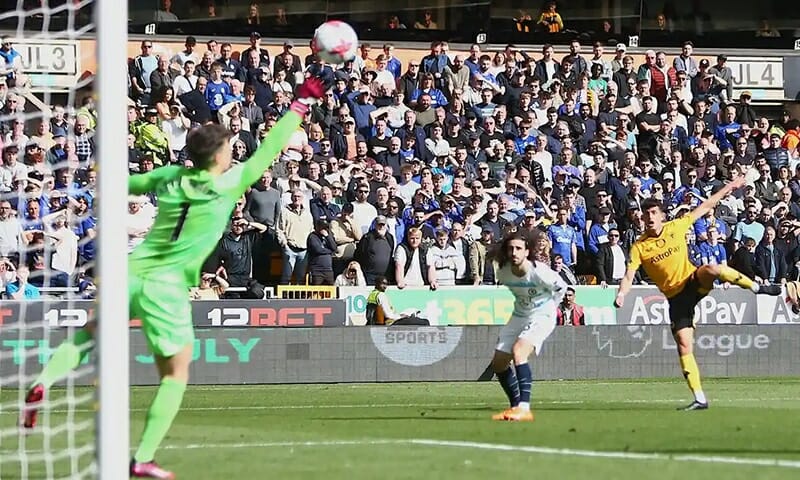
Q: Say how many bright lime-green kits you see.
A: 1